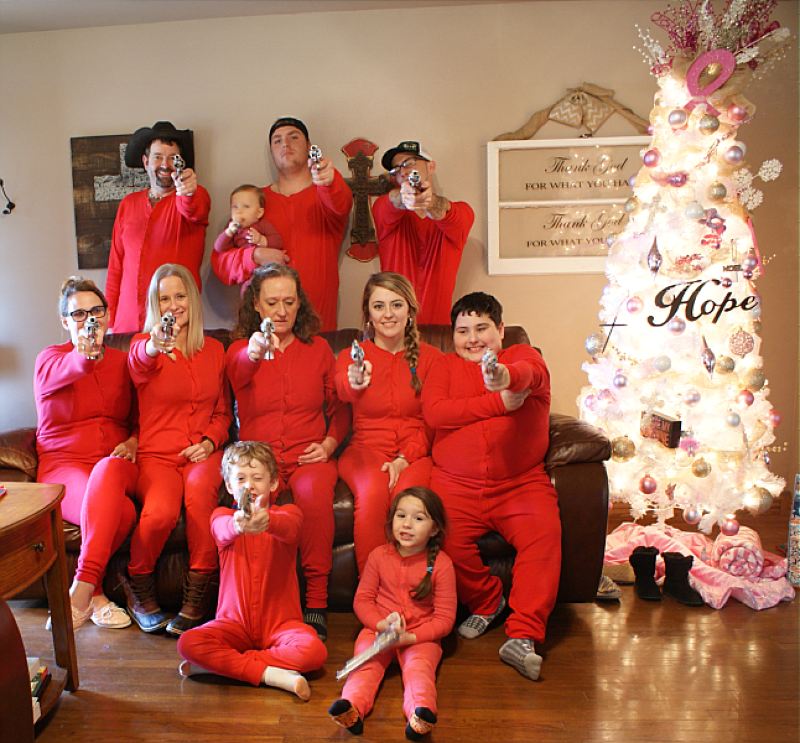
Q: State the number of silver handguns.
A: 10